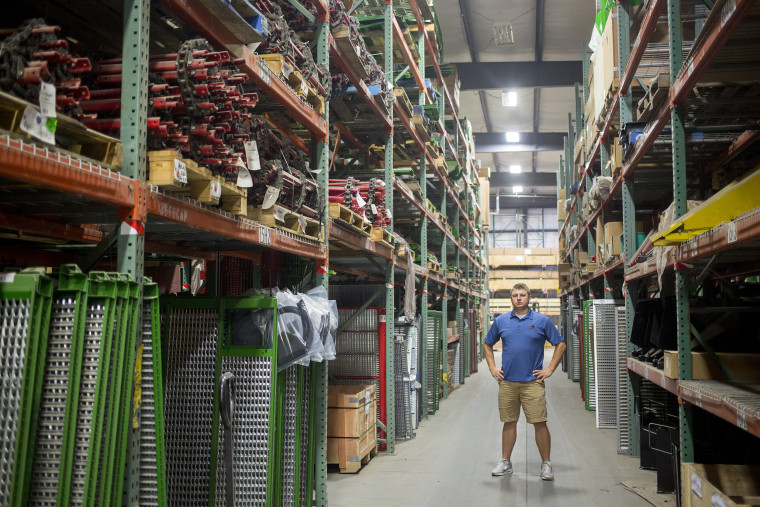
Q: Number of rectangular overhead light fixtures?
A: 5